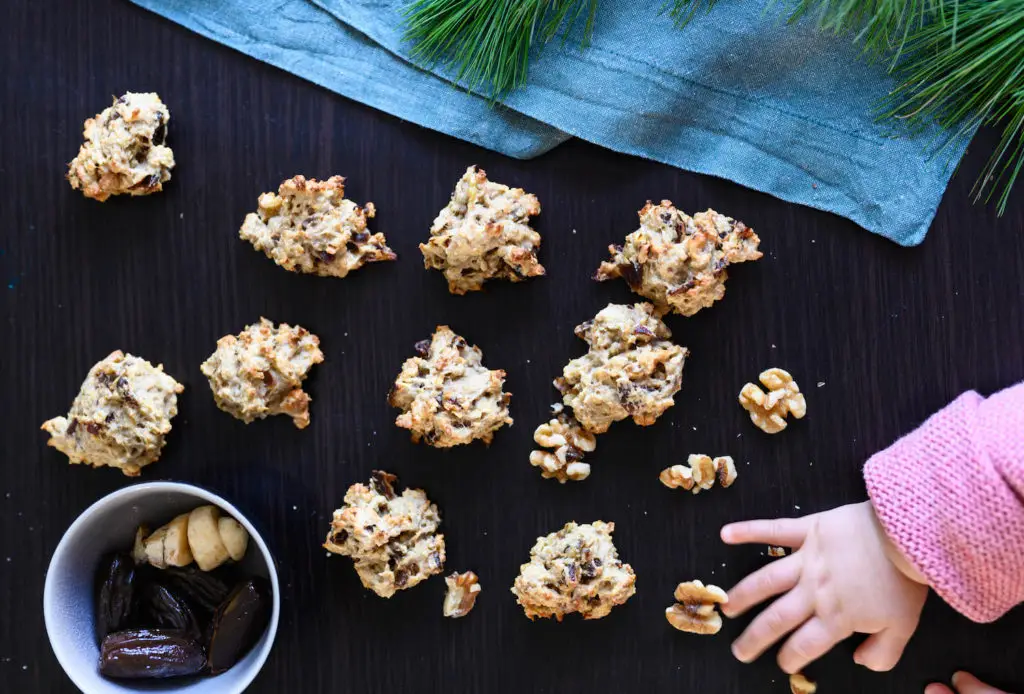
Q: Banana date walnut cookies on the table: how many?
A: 10